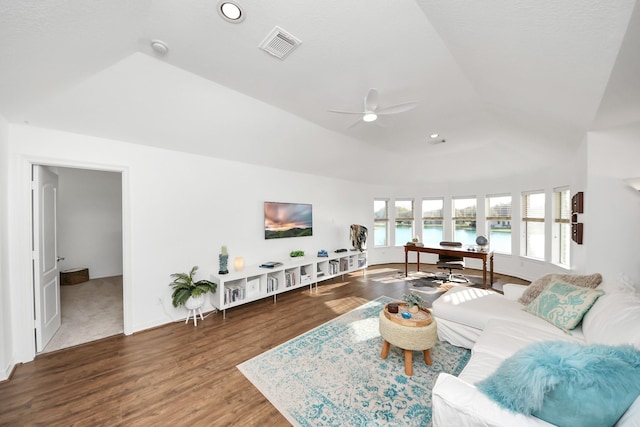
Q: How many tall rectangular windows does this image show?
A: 7